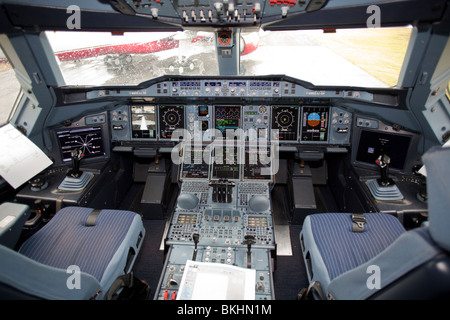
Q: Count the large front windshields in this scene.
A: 2